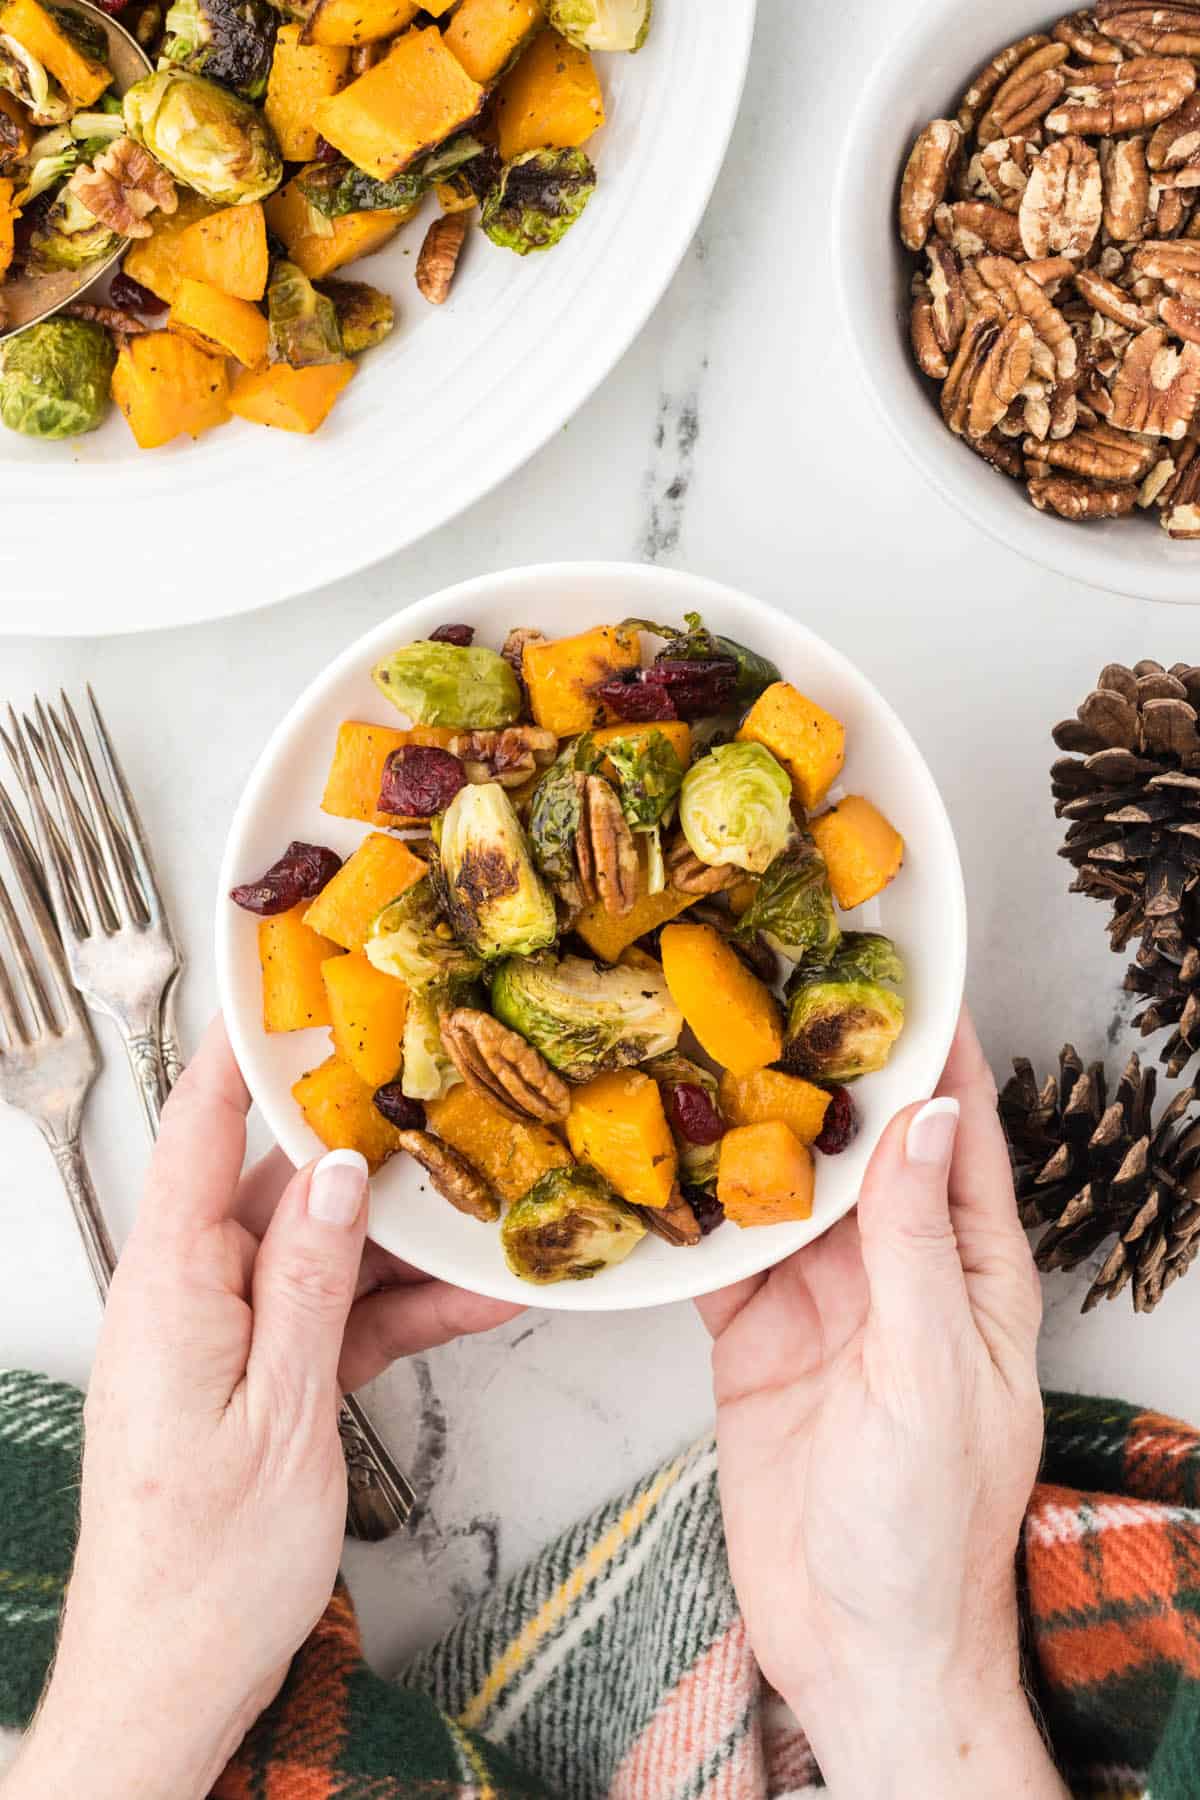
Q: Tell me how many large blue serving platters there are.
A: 0